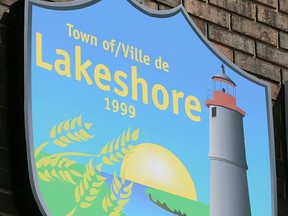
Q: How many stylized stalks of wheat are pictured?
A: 5